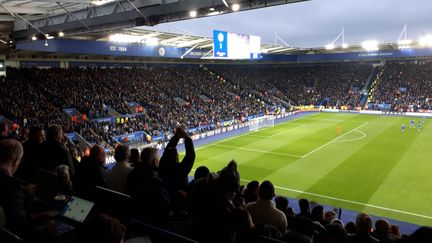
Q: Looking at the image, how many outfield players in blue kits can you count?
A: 4